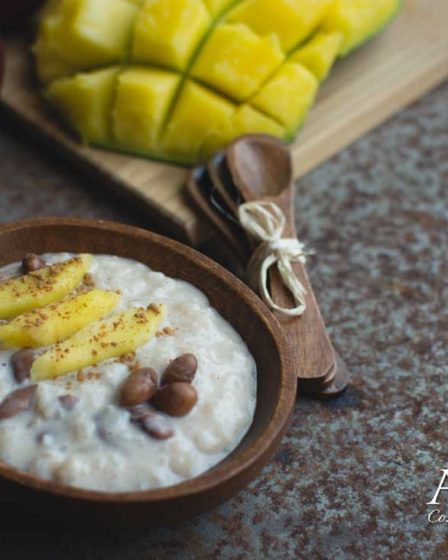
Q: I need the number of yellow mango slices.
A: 3